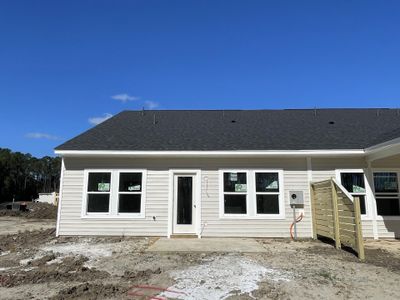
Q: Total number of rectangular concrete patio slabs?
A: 1